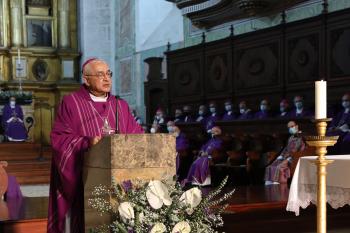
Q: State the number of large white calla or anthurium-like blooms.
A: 5